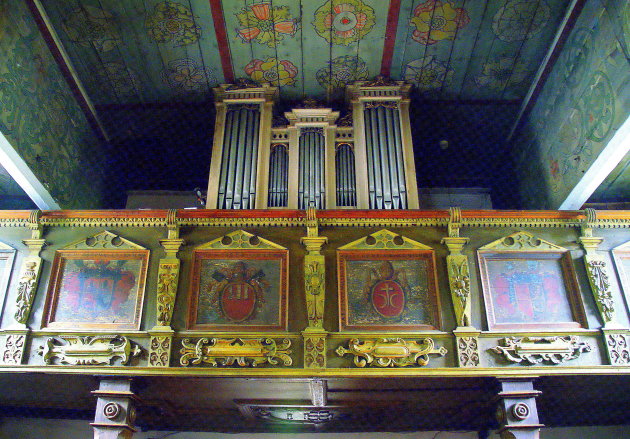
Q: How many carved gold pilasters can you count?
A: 5